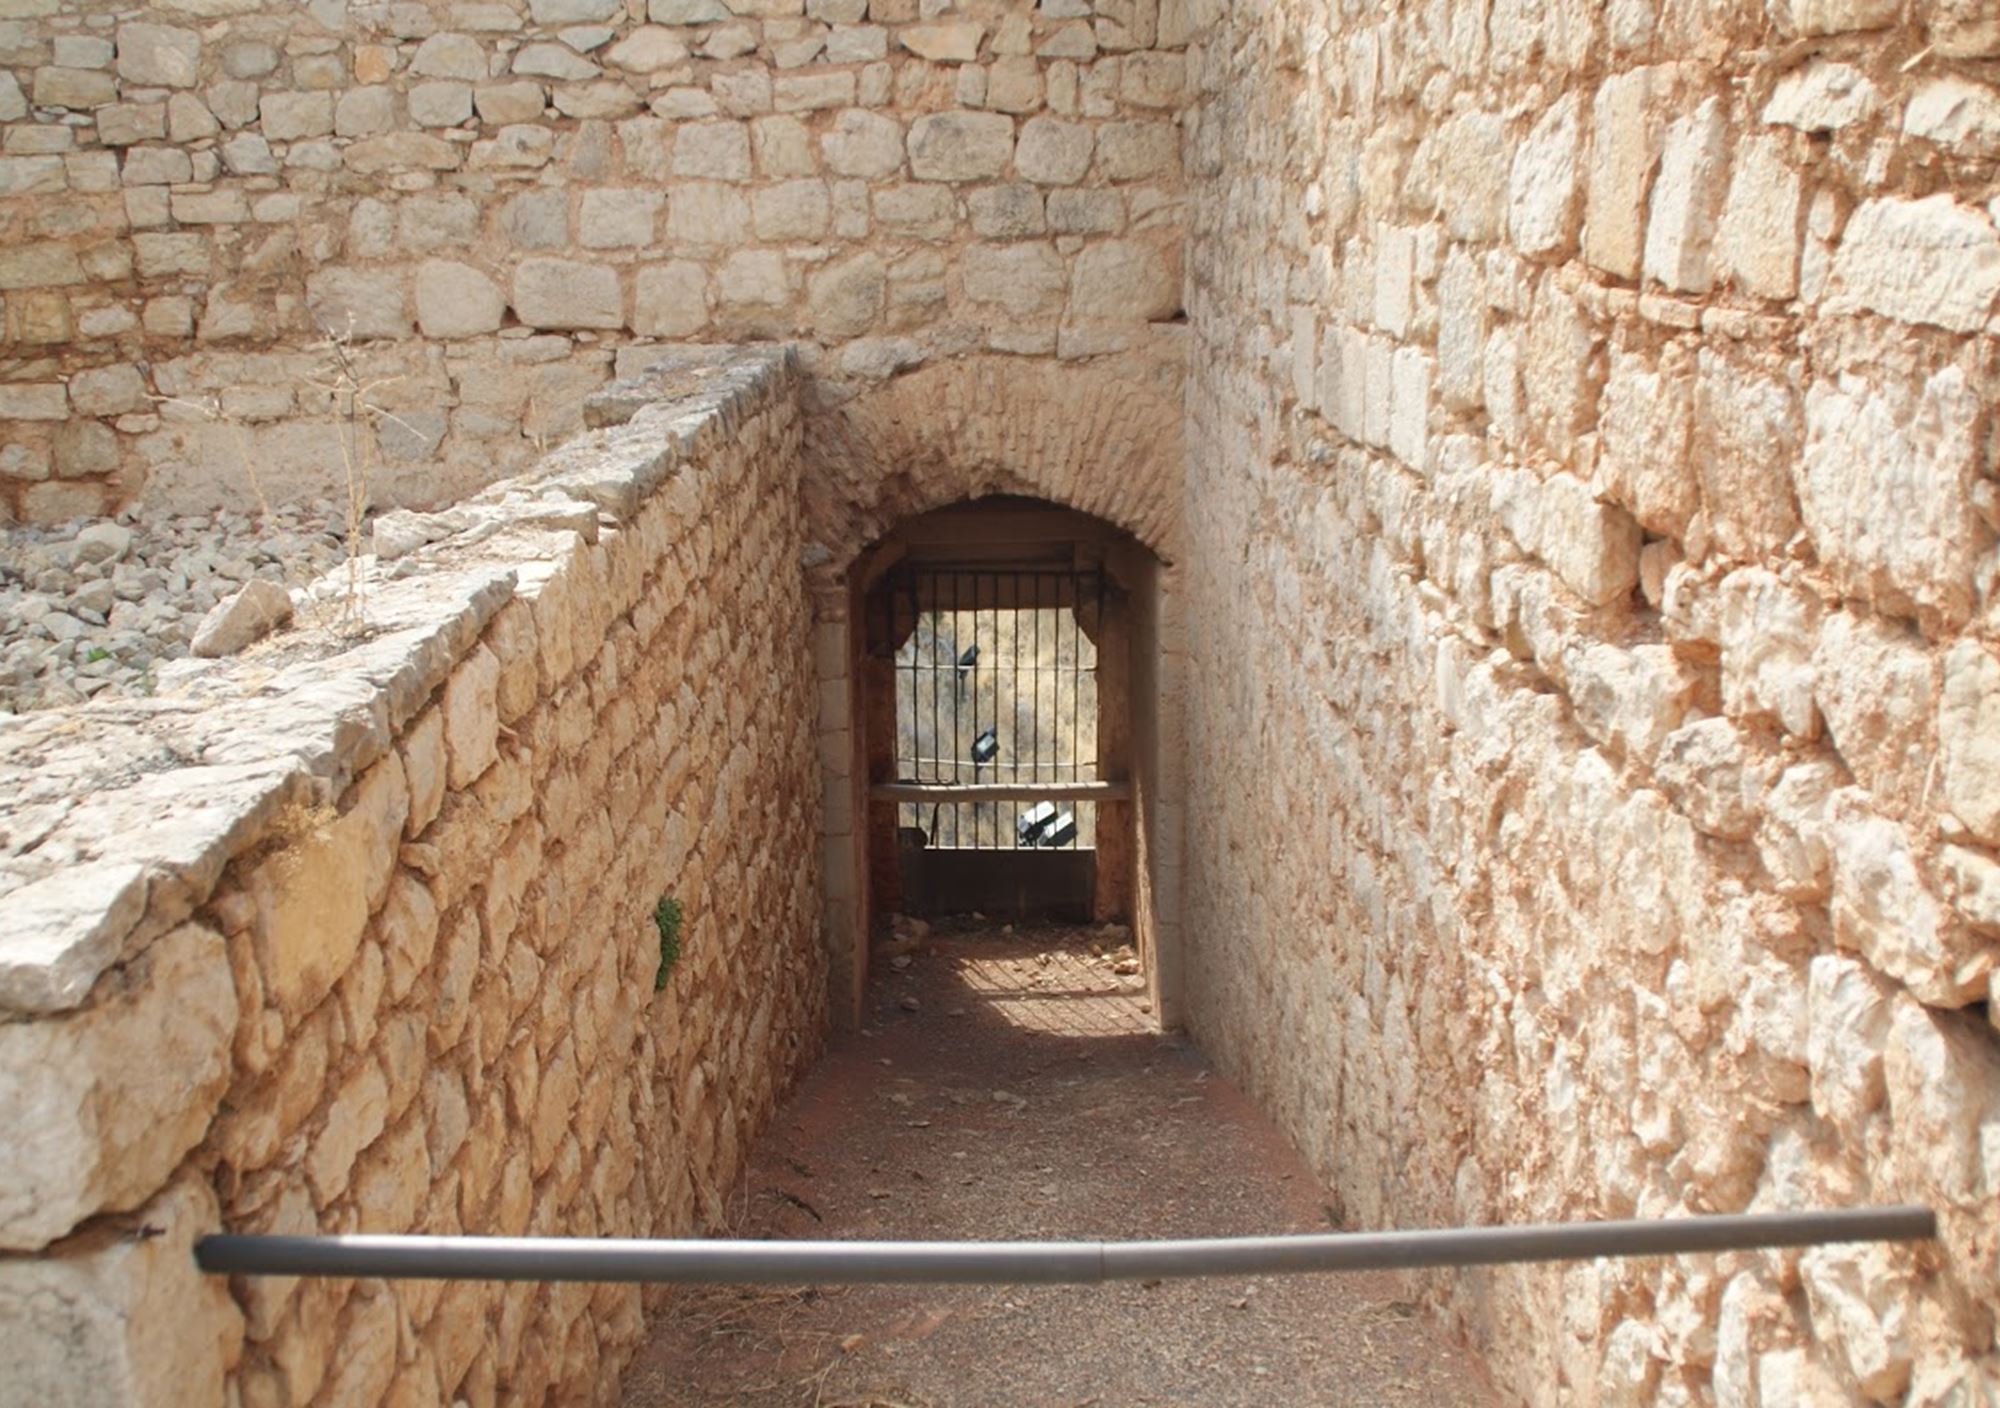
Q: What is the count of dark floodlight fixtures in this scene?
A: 4